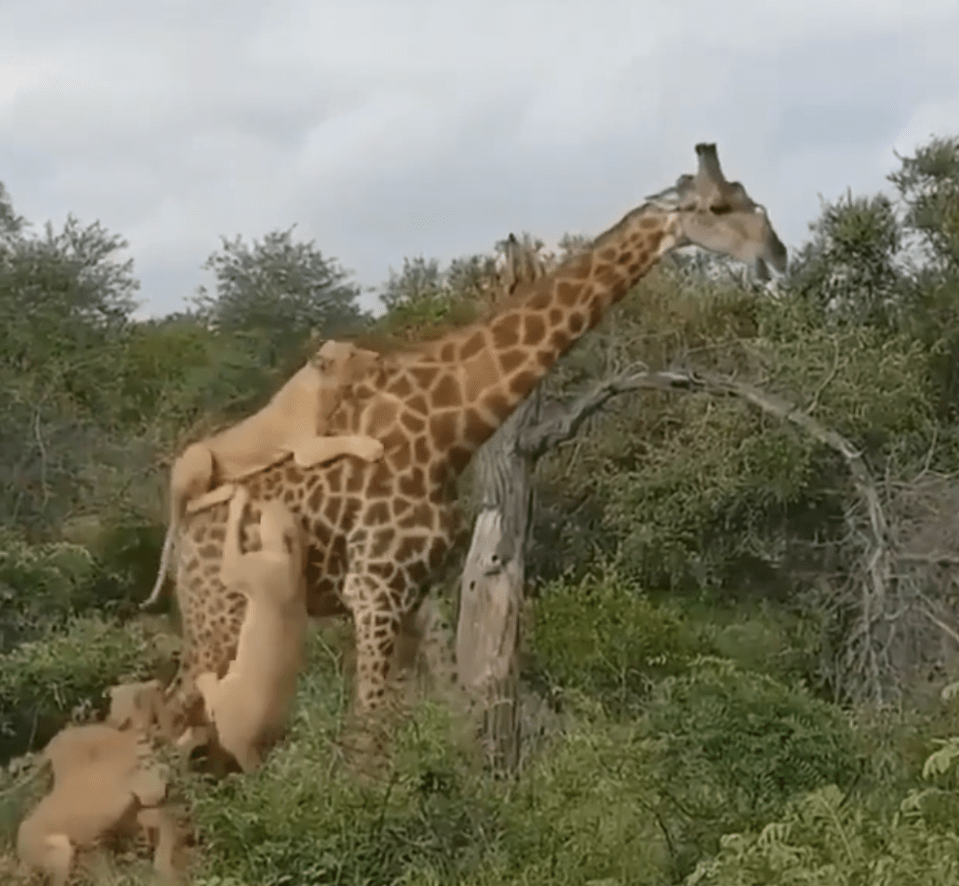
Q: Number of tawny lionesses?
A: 4